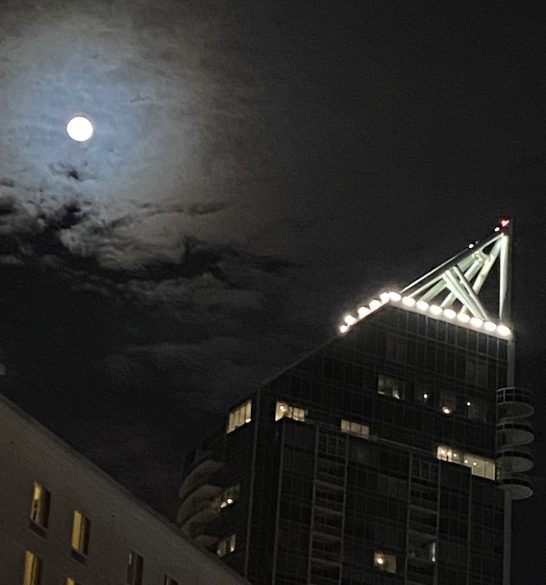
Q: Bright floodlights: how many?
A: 14